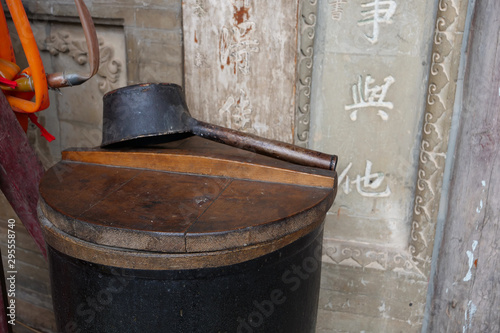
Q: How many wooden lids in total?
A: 1